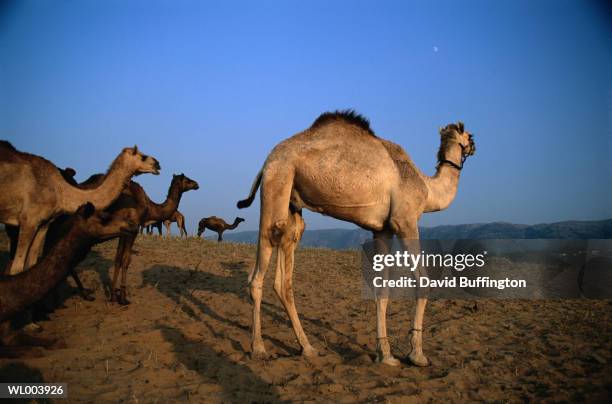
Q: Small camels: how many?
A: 1